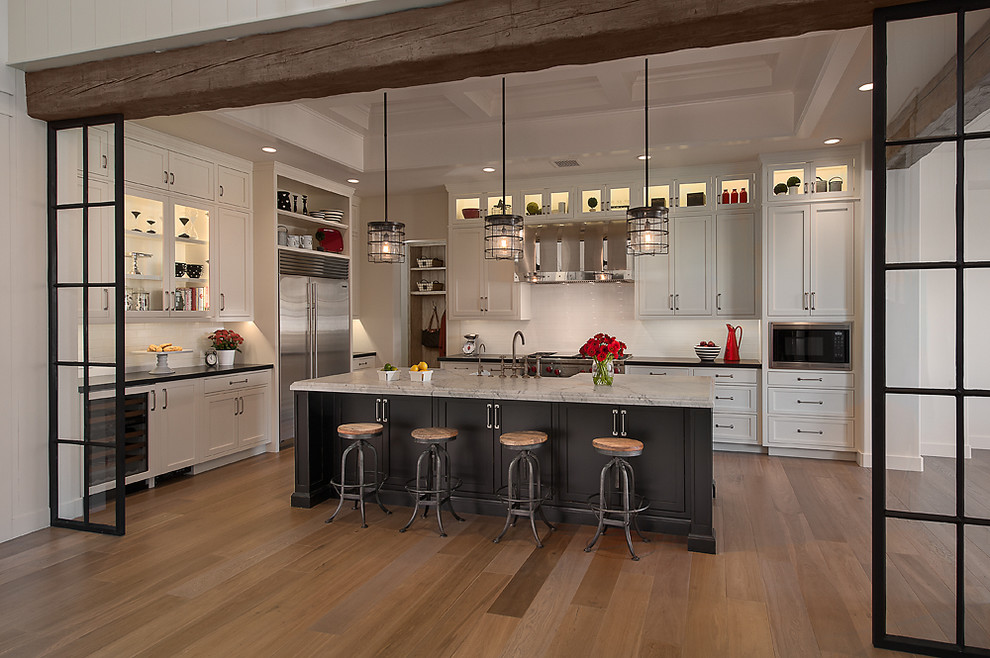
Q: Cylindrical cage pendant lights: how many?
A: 3